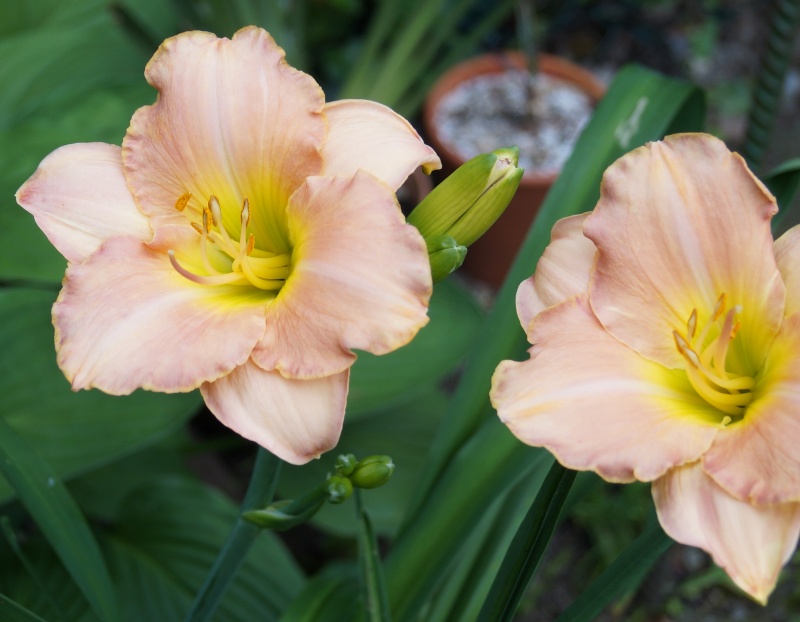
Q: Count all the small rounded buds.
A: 3